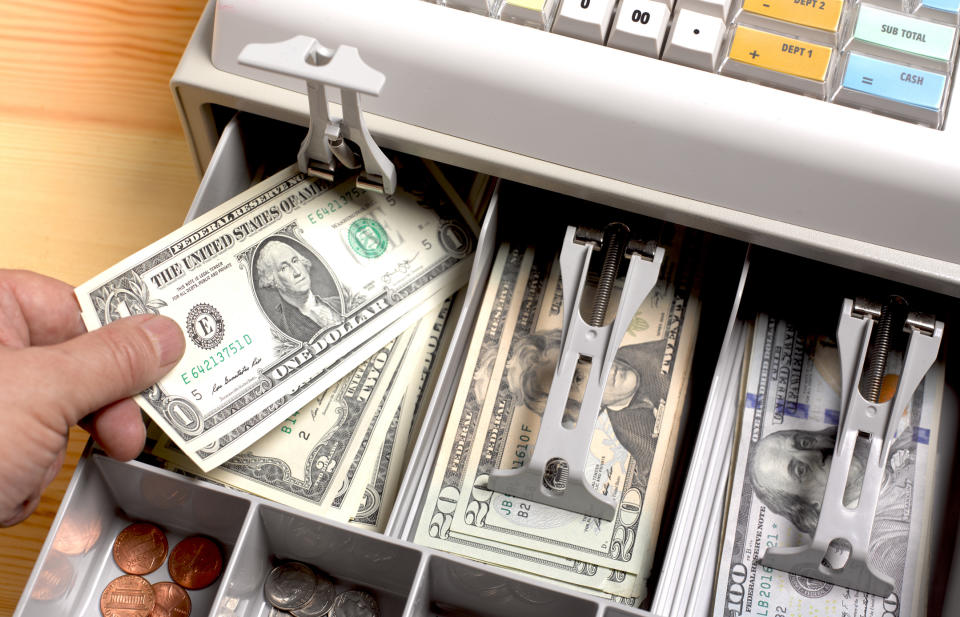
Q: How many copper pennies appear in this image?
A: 4